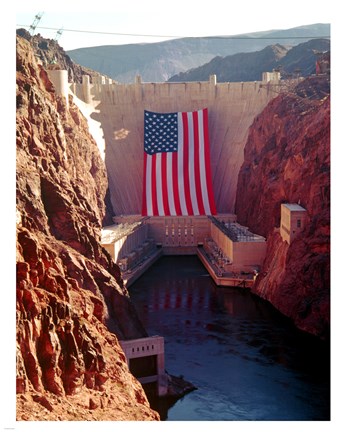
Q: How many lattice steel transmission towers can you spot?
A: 2